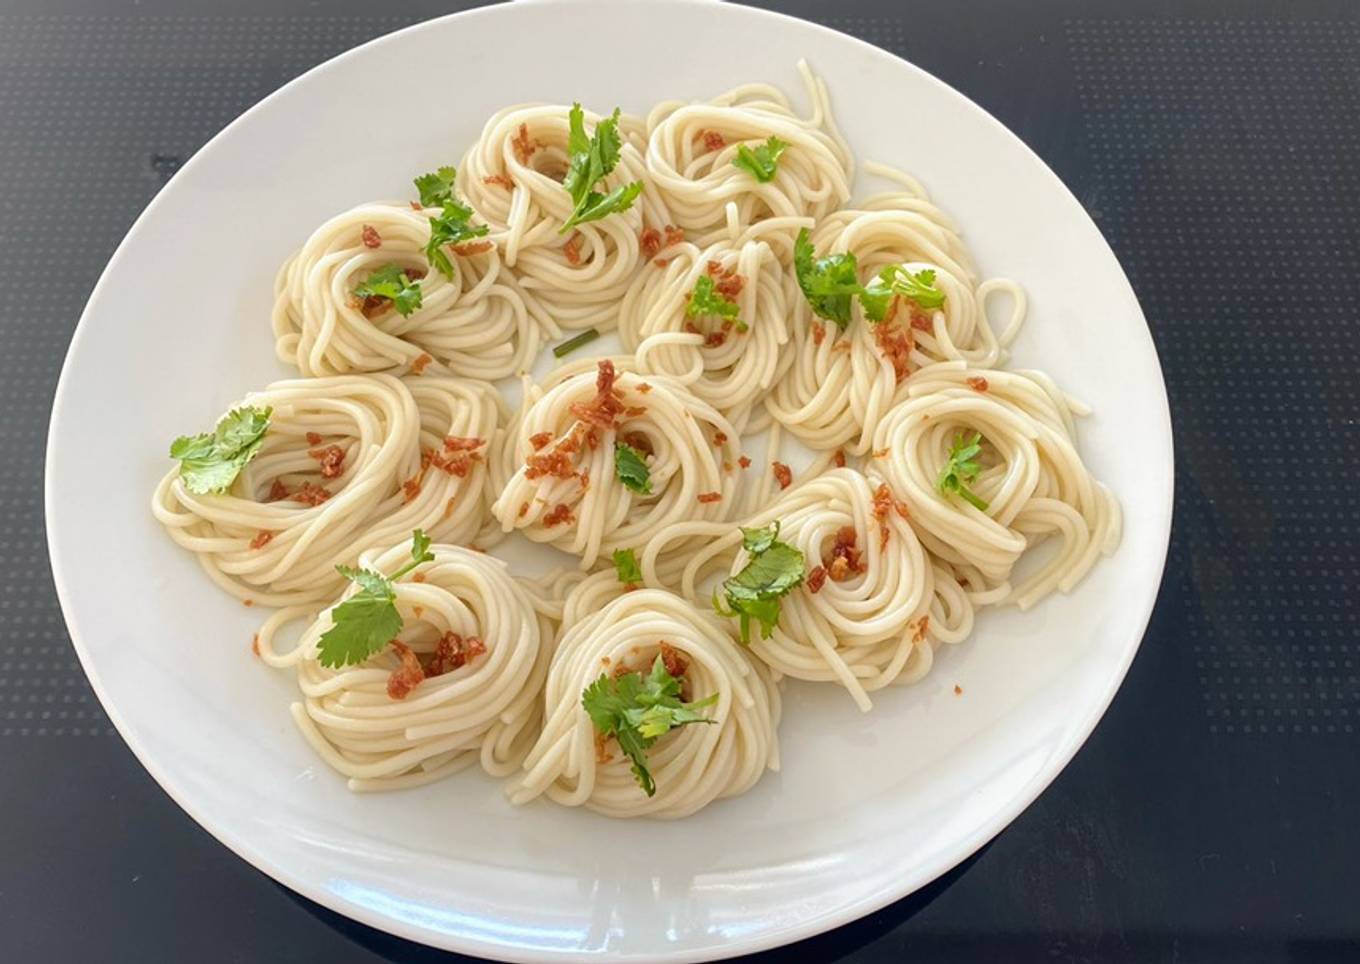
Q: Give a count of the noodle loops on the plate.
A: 11